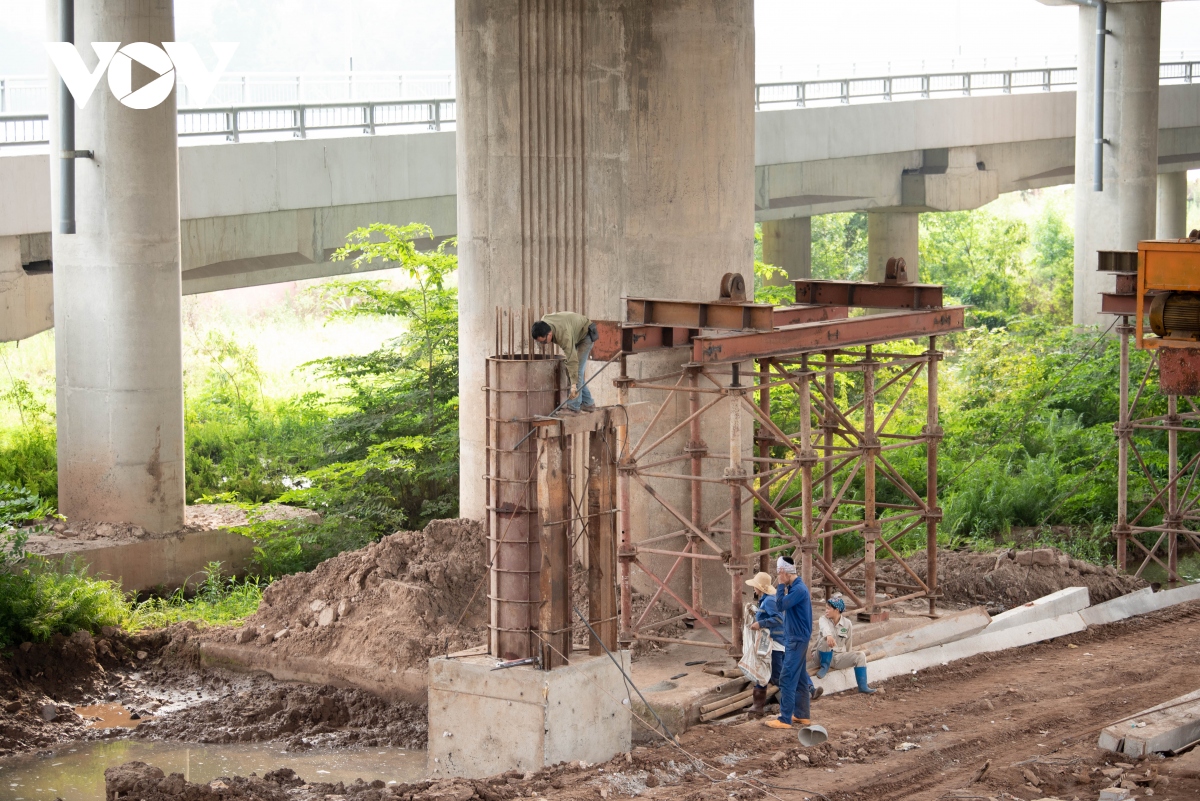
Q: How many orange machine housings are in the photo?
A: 1